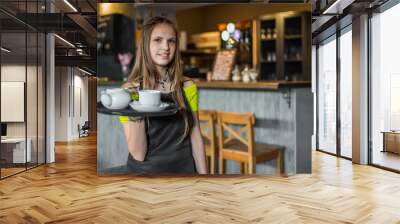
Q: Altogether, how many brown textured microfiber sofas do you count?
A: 0